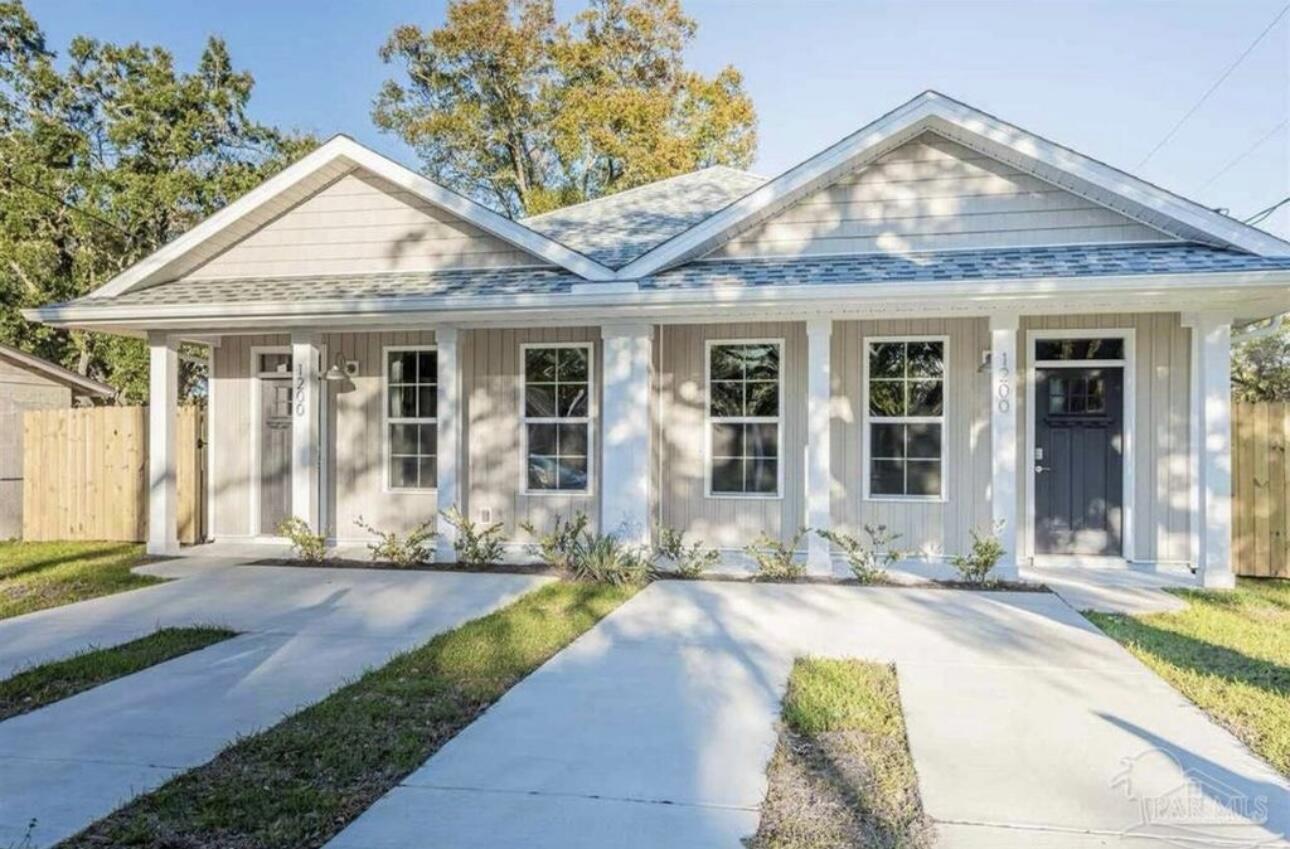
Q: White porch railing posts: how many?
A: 7